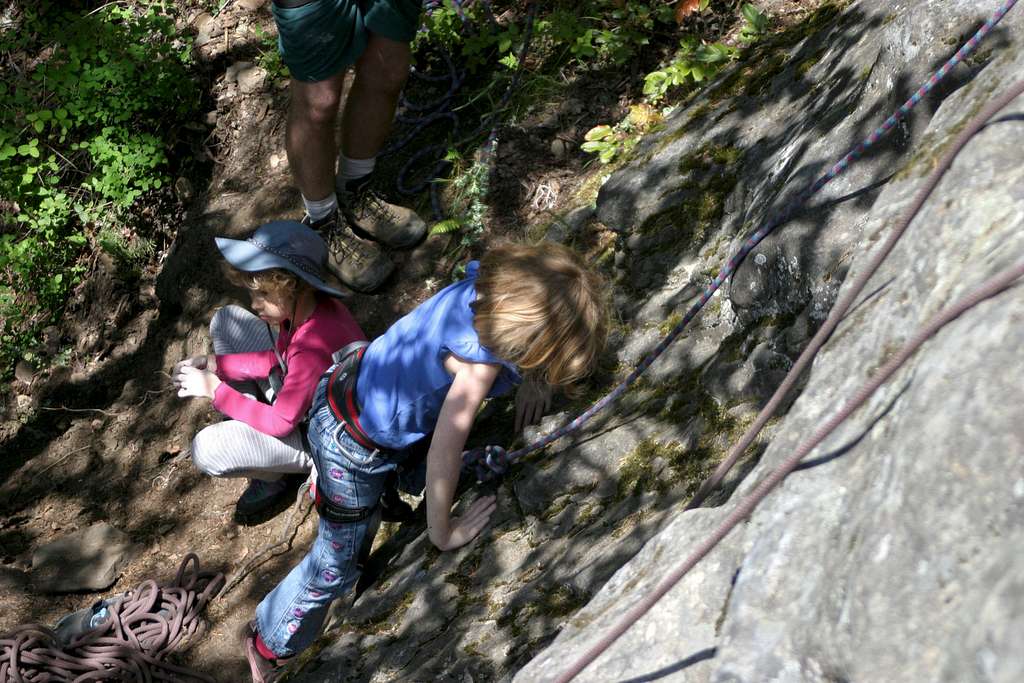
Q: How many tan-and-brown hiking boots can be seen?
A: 2